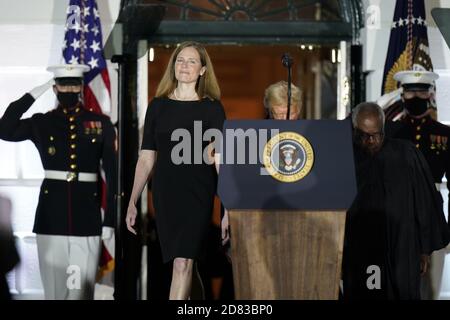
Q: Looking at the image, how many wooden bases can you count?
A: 1